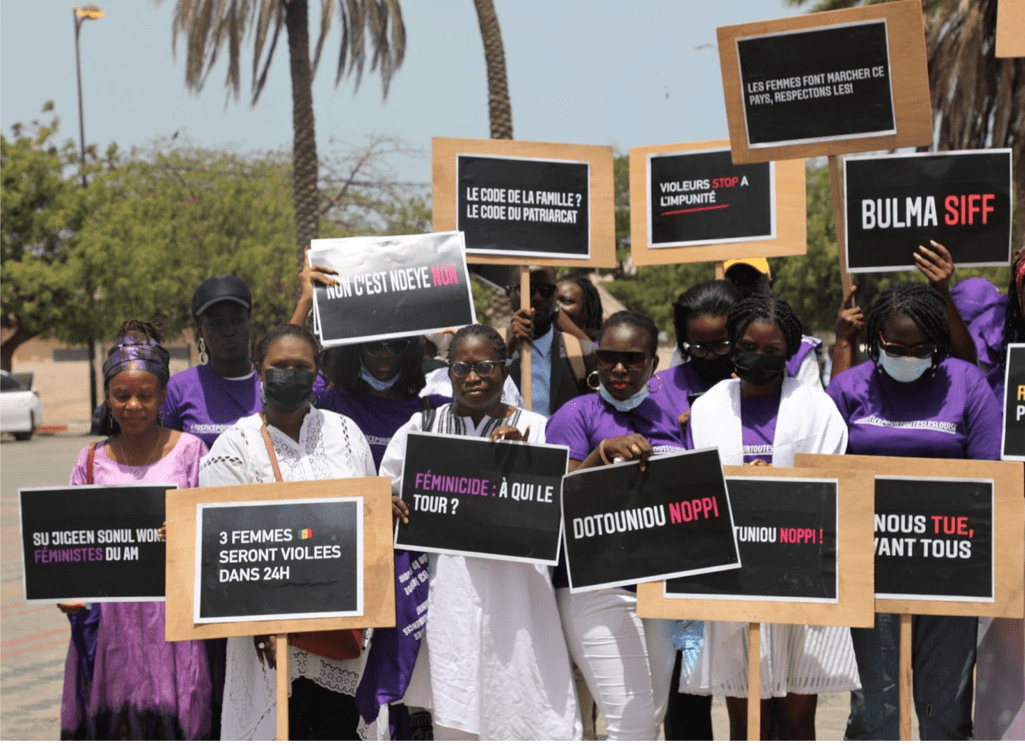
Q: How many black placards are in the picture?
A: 12